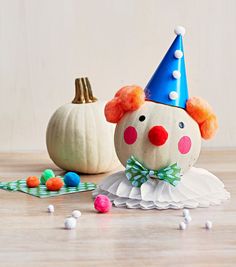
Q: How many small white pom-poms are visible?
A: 11